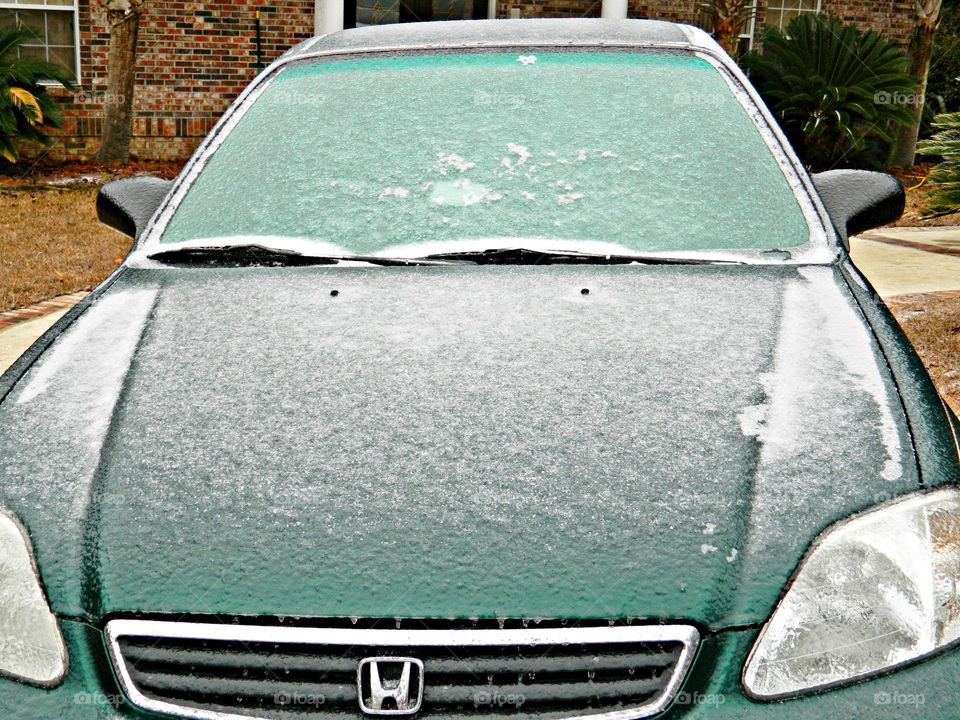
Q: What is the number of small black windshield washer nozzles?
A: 2